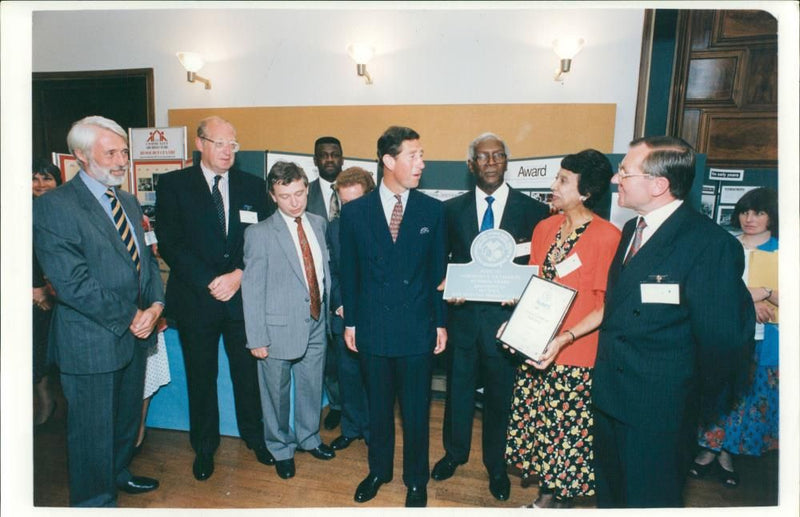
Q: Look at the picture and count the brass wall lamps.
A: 3